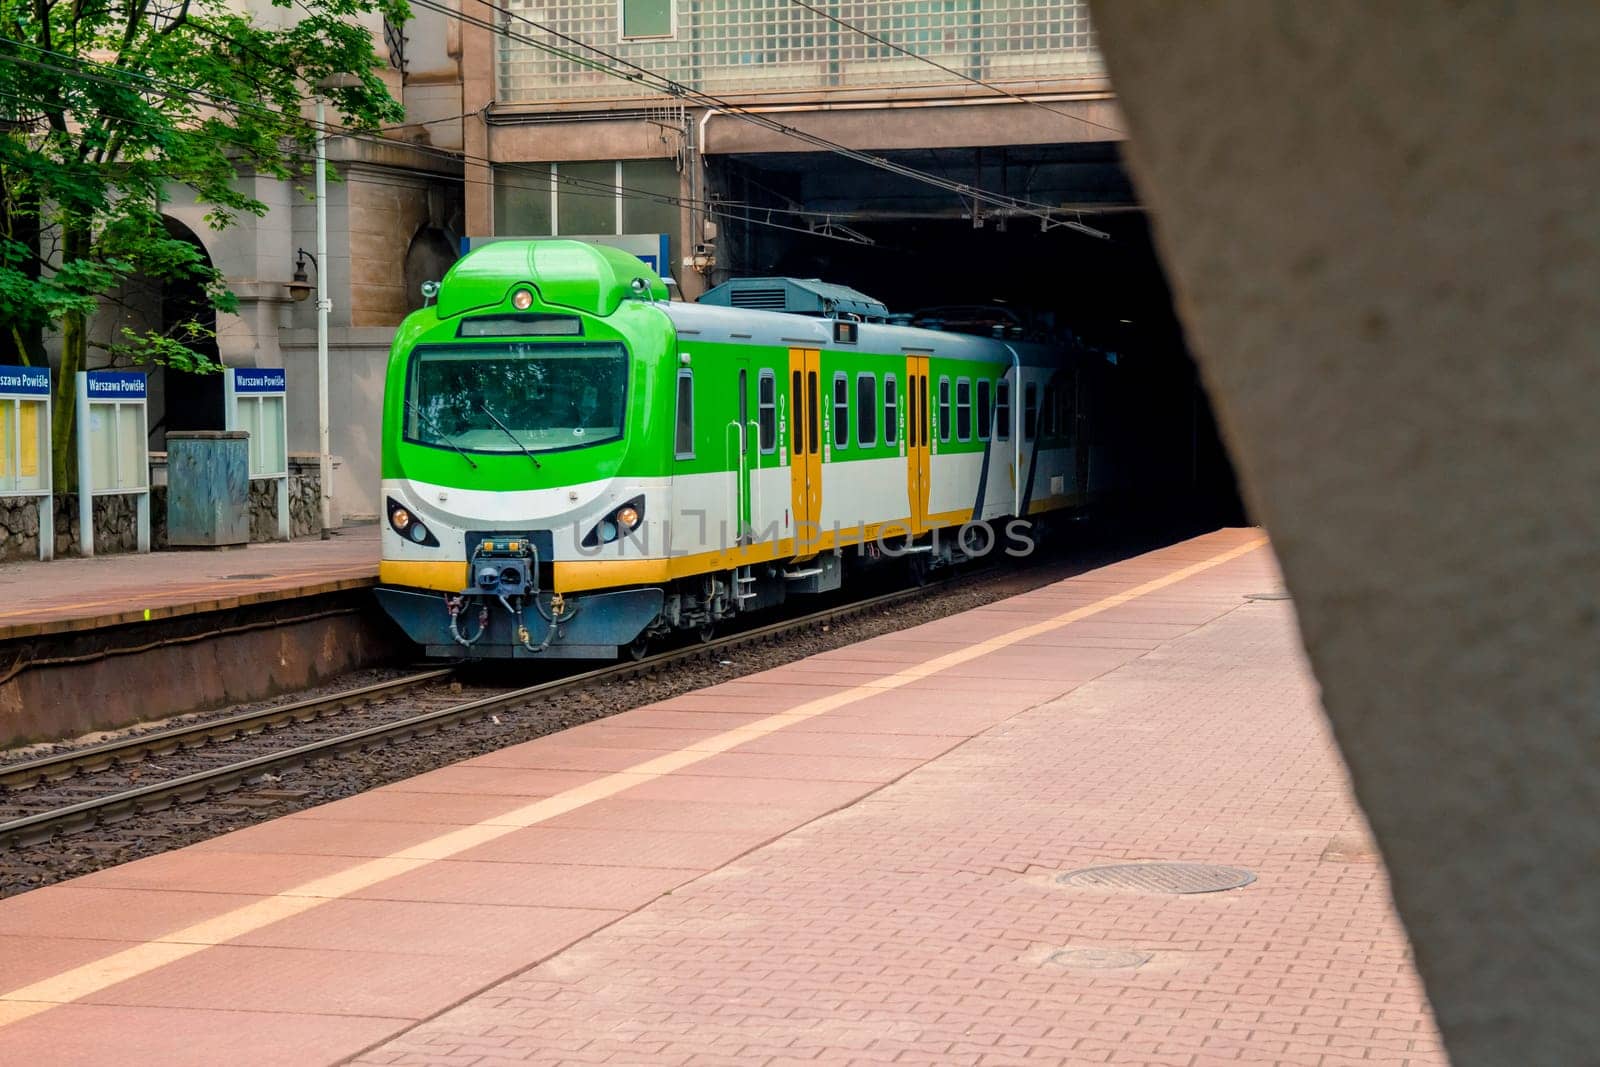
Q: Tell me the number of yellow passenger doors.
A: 2